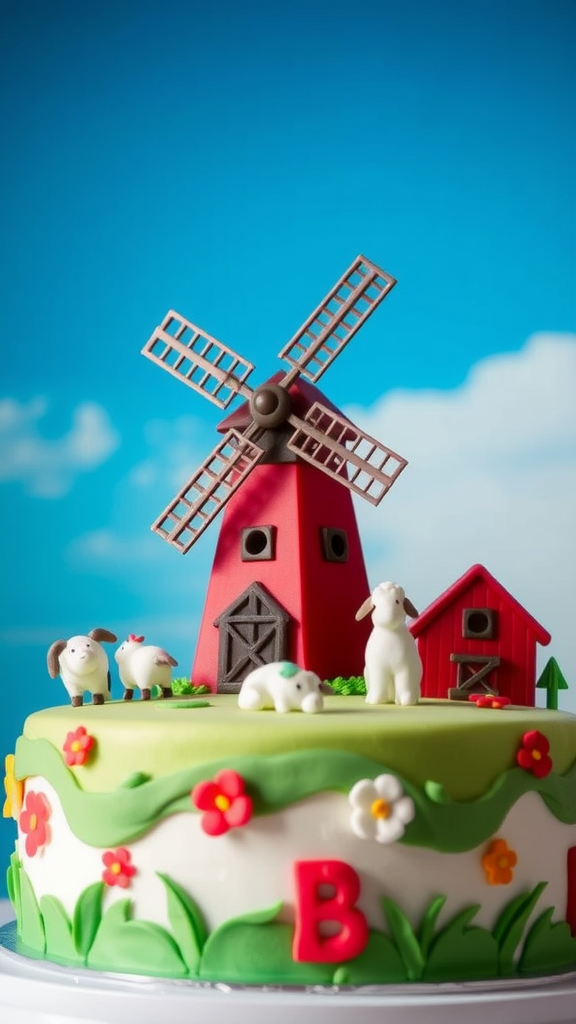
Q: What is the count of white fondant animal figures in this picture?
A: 4